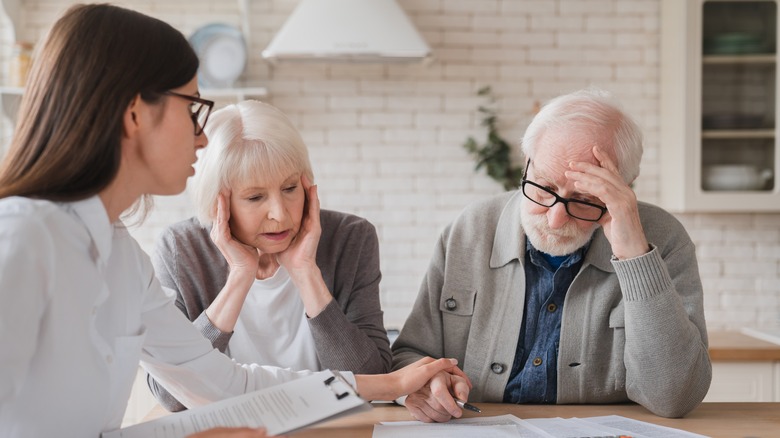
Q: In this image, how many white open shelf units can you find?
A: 1